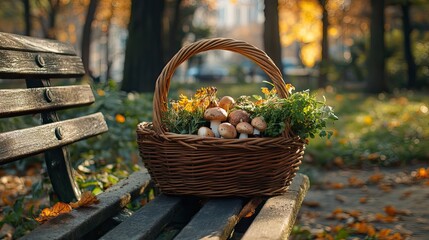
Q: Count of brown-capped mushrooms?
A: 7